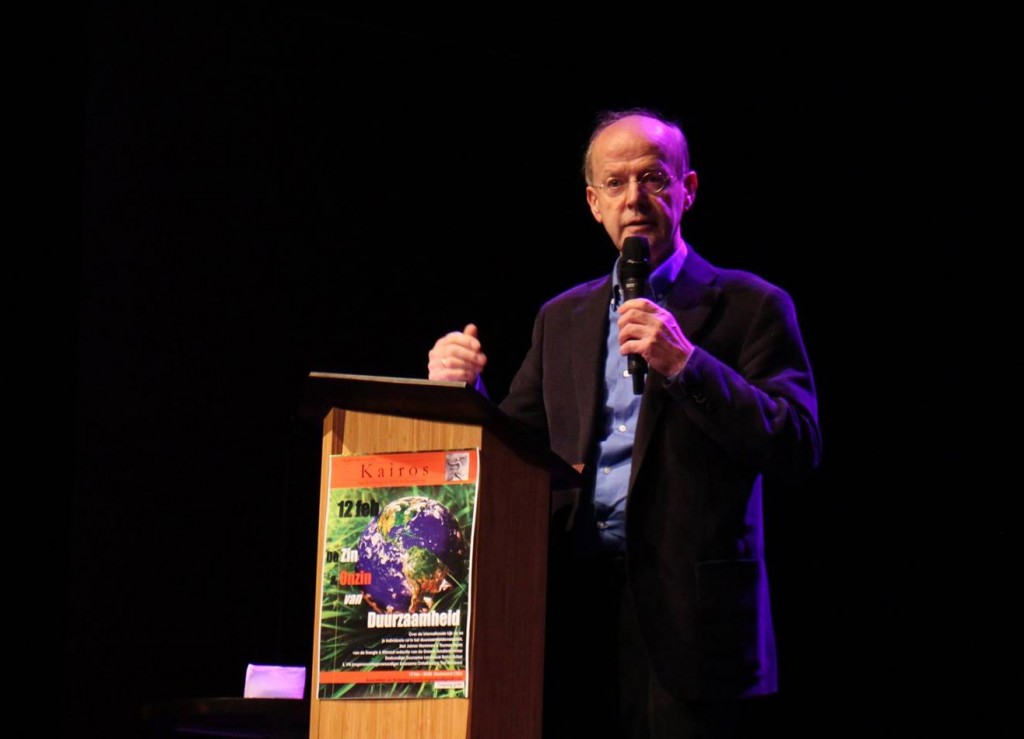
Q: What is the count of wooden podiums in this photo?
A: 1